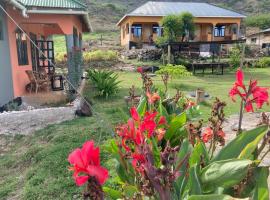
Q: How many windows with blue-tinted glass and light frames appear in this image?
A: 3